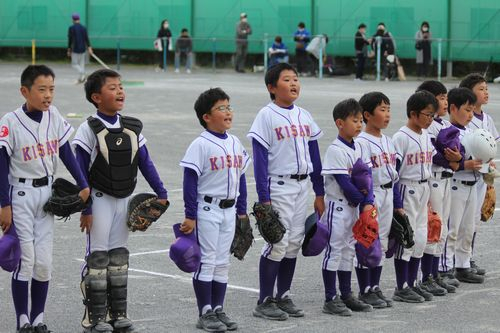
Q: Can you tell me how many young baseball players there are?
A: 10